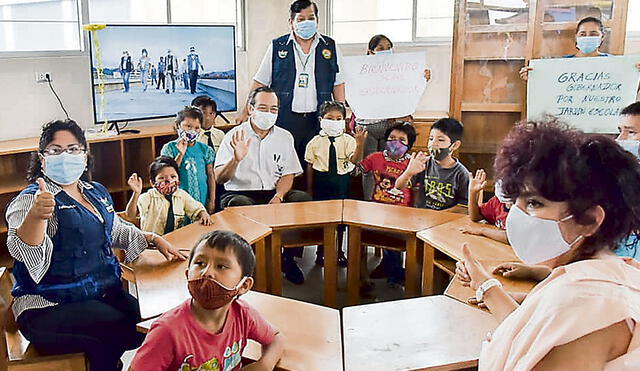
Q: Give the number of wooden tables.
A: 8